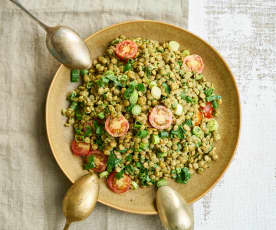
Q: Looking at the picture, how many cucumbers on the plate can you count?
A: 0